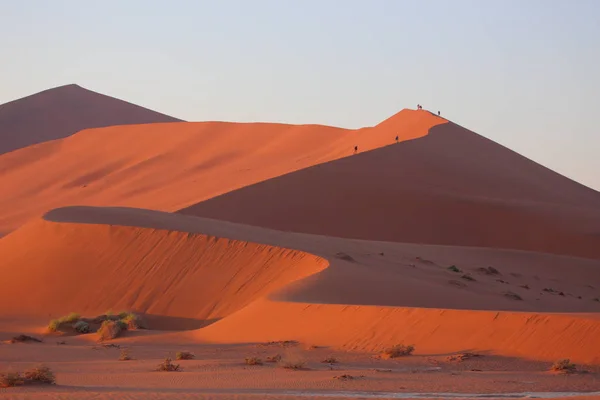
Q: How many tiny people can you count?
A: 5